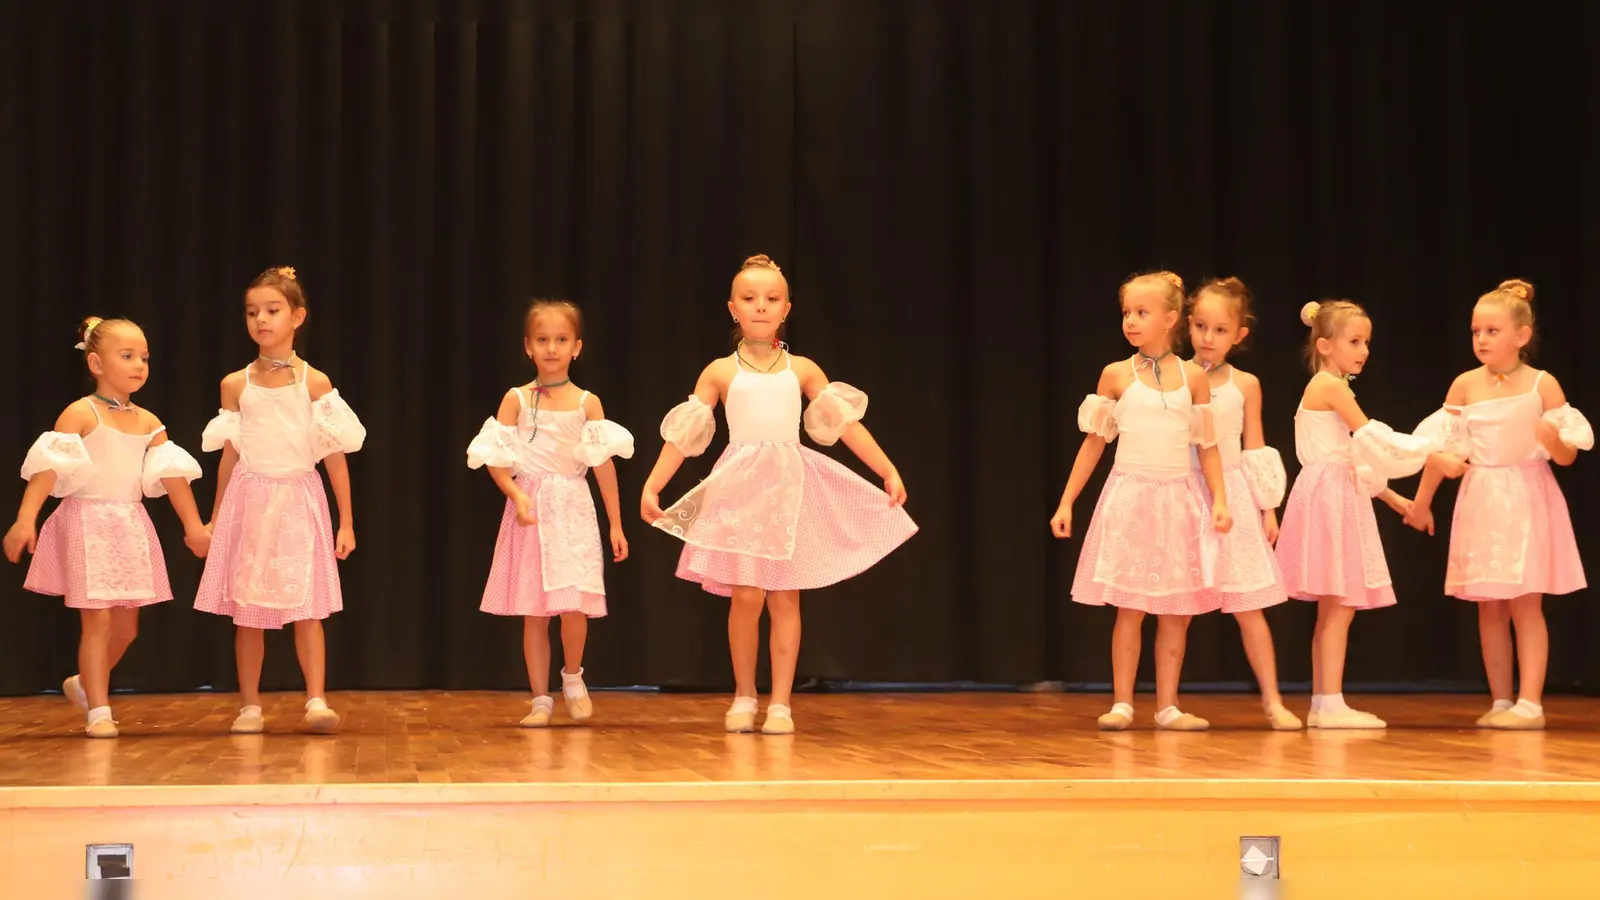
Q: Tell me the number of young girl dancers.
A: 8